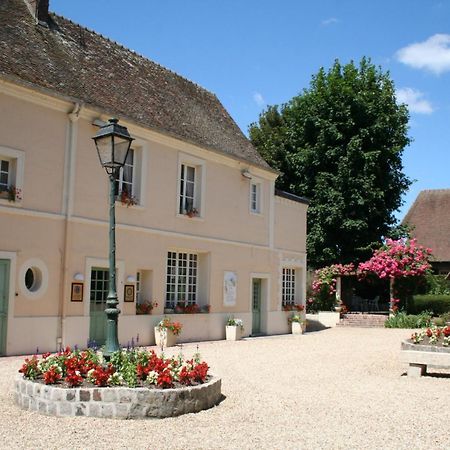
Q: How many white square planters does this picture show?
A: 3